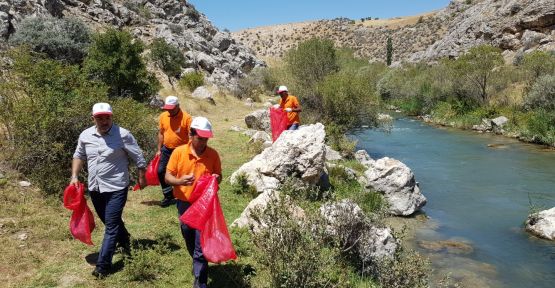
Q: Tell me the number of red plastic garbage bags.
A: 4